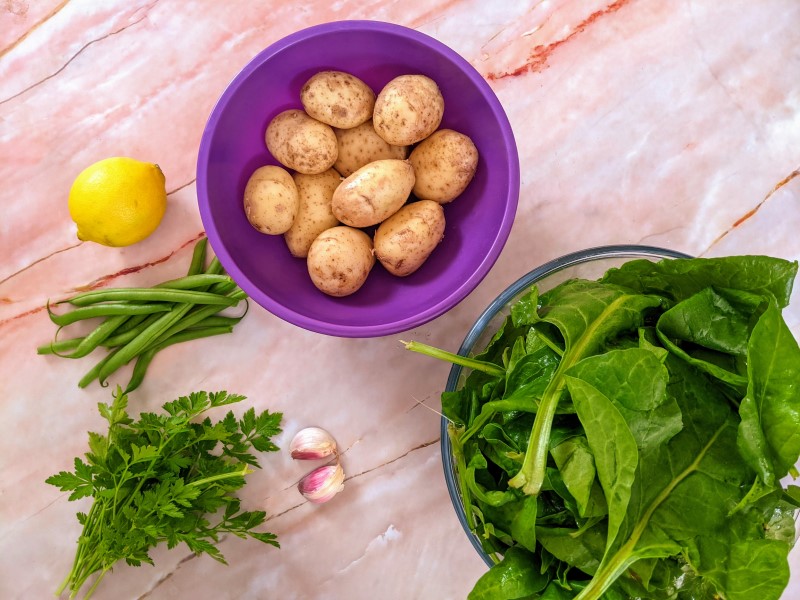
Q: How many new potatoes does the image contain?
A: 10